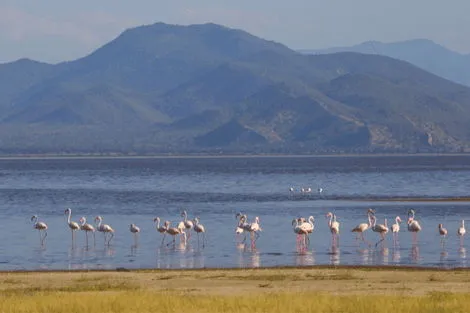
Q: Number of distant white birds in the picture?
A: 4